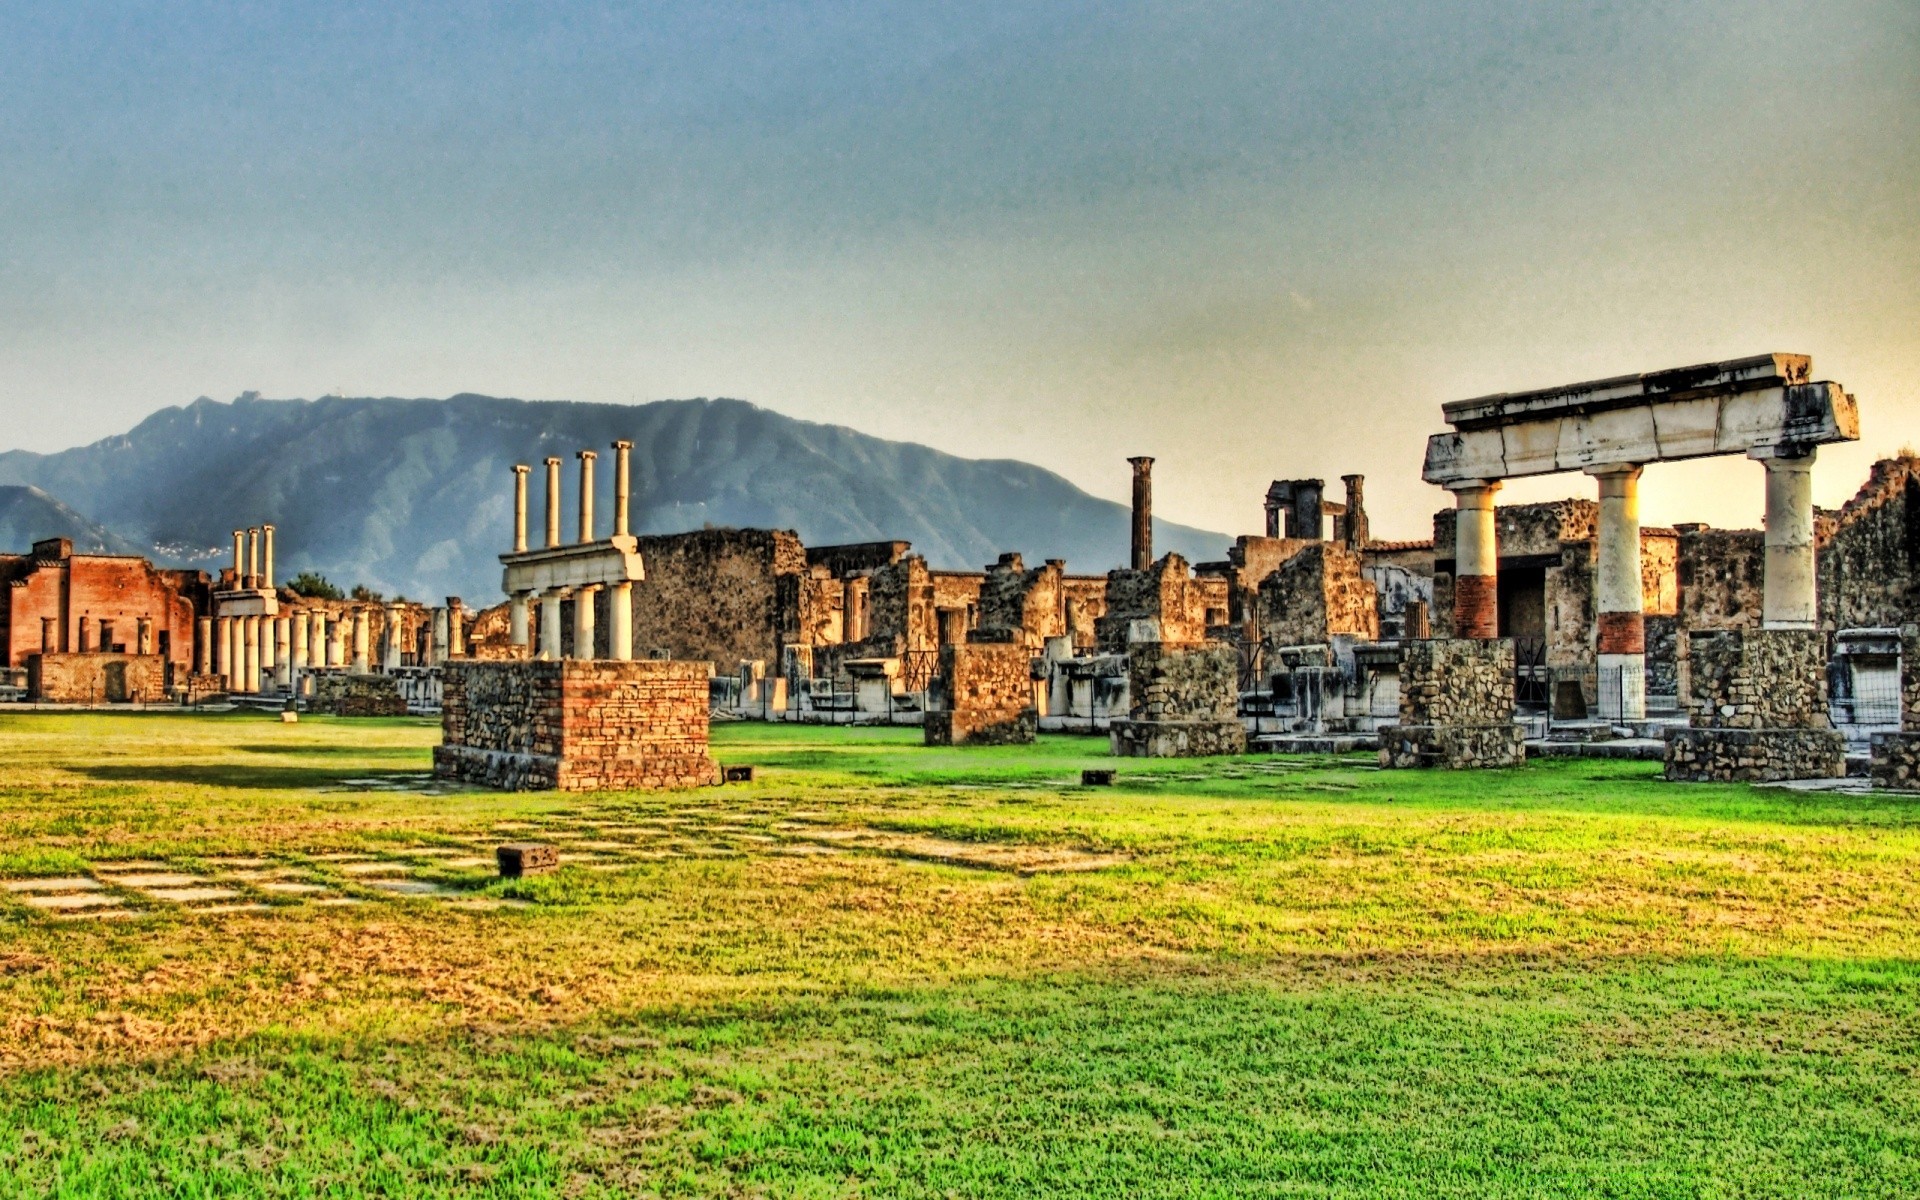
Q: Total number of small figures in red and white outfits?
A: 0